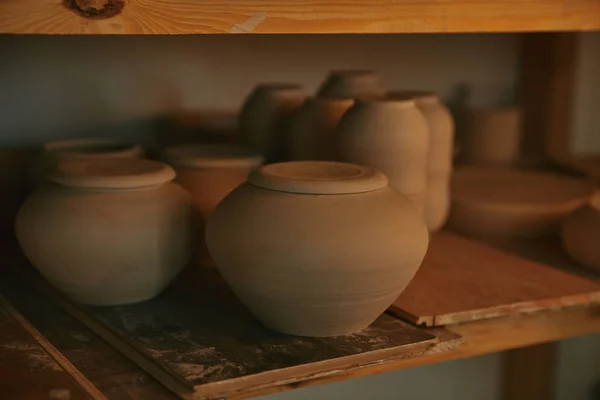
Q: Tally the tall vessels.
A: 5